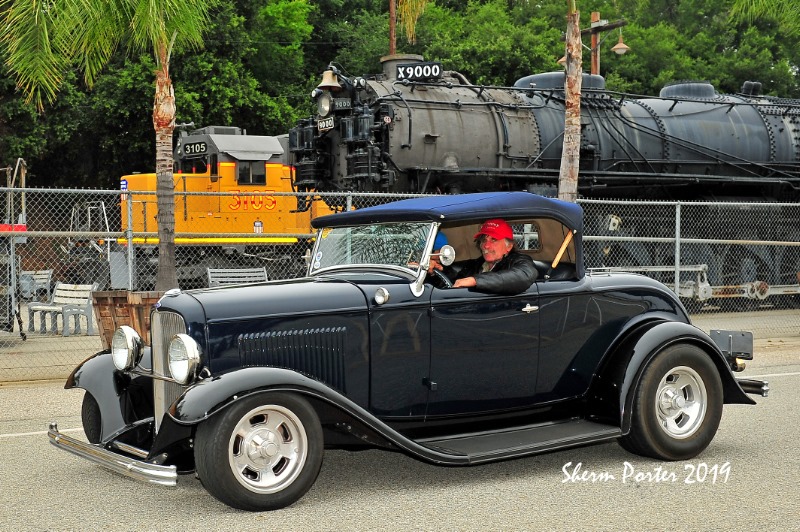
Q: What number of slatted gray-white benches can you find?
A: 3